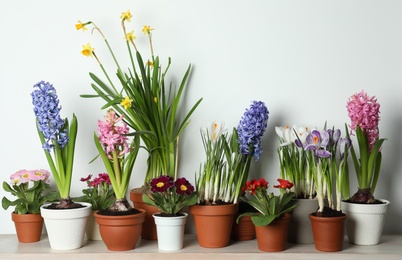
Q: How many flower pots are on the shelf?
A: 12